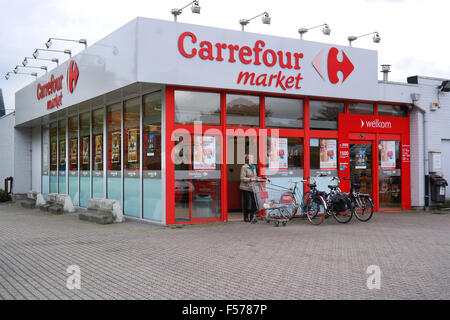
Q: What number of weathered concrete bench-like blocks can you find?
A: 3